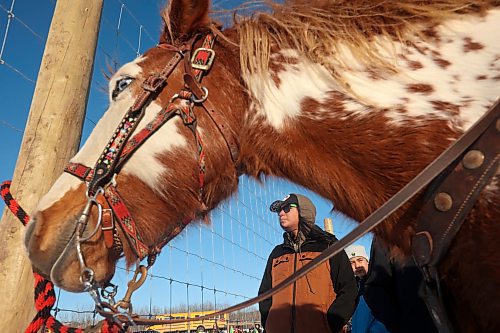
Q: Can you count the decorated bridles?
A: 1